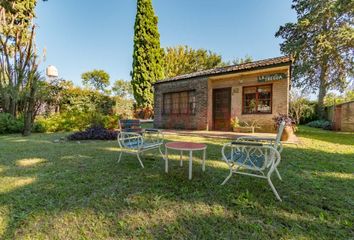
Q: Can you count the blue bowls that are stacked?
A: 0